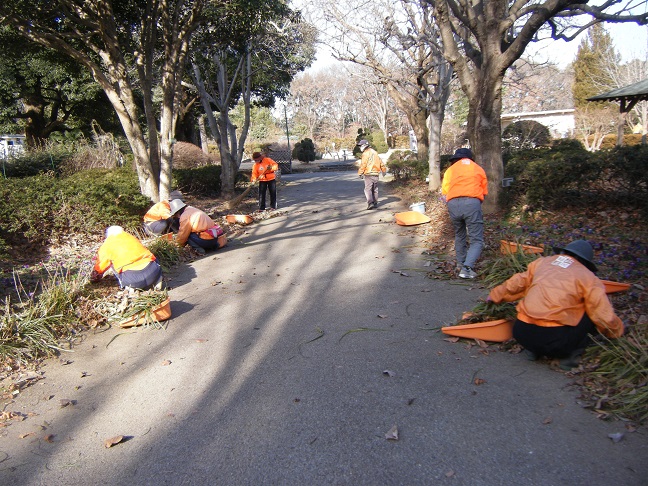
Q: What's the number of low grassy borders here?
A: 2